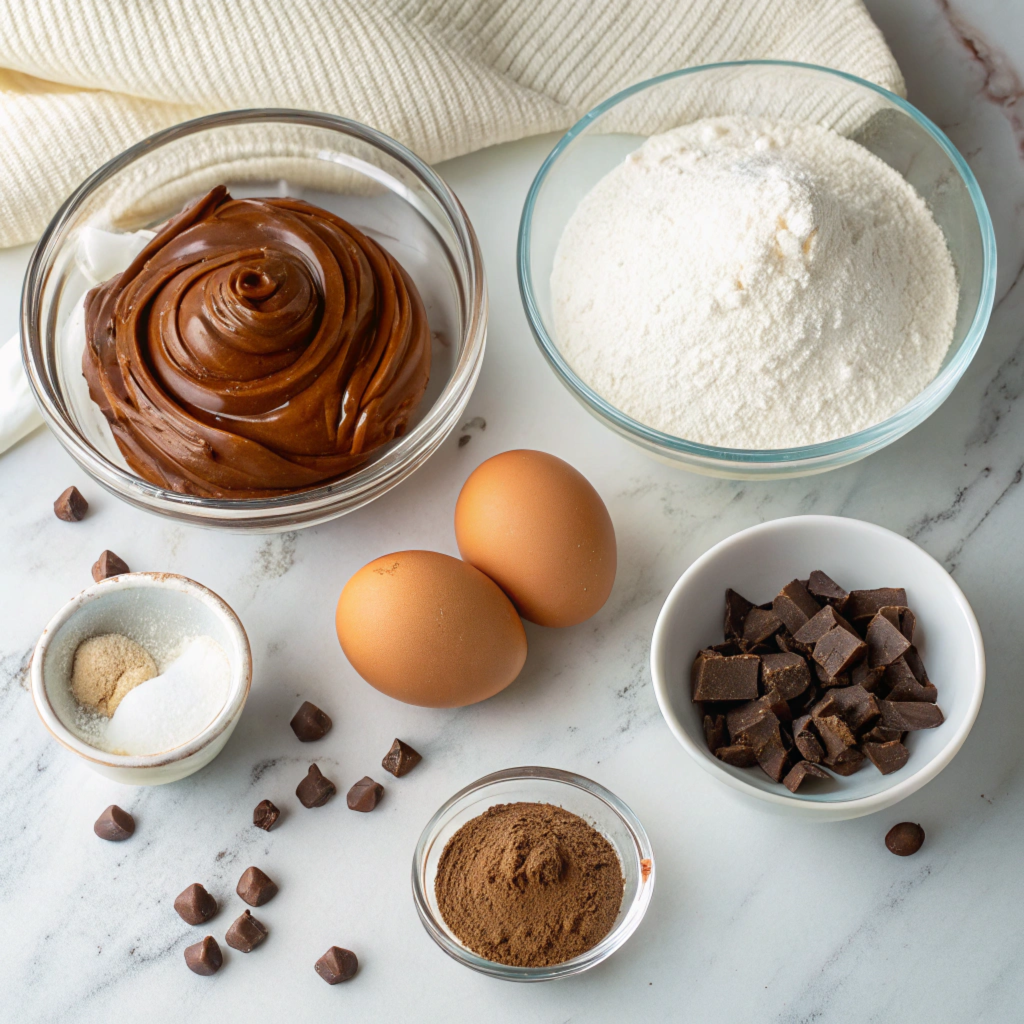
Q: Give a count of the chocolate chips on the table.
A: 14